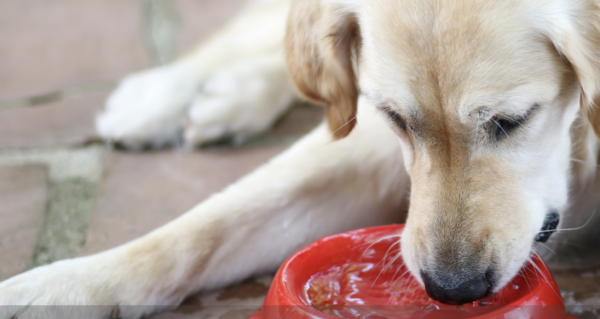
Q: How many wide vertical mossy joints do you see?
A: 2